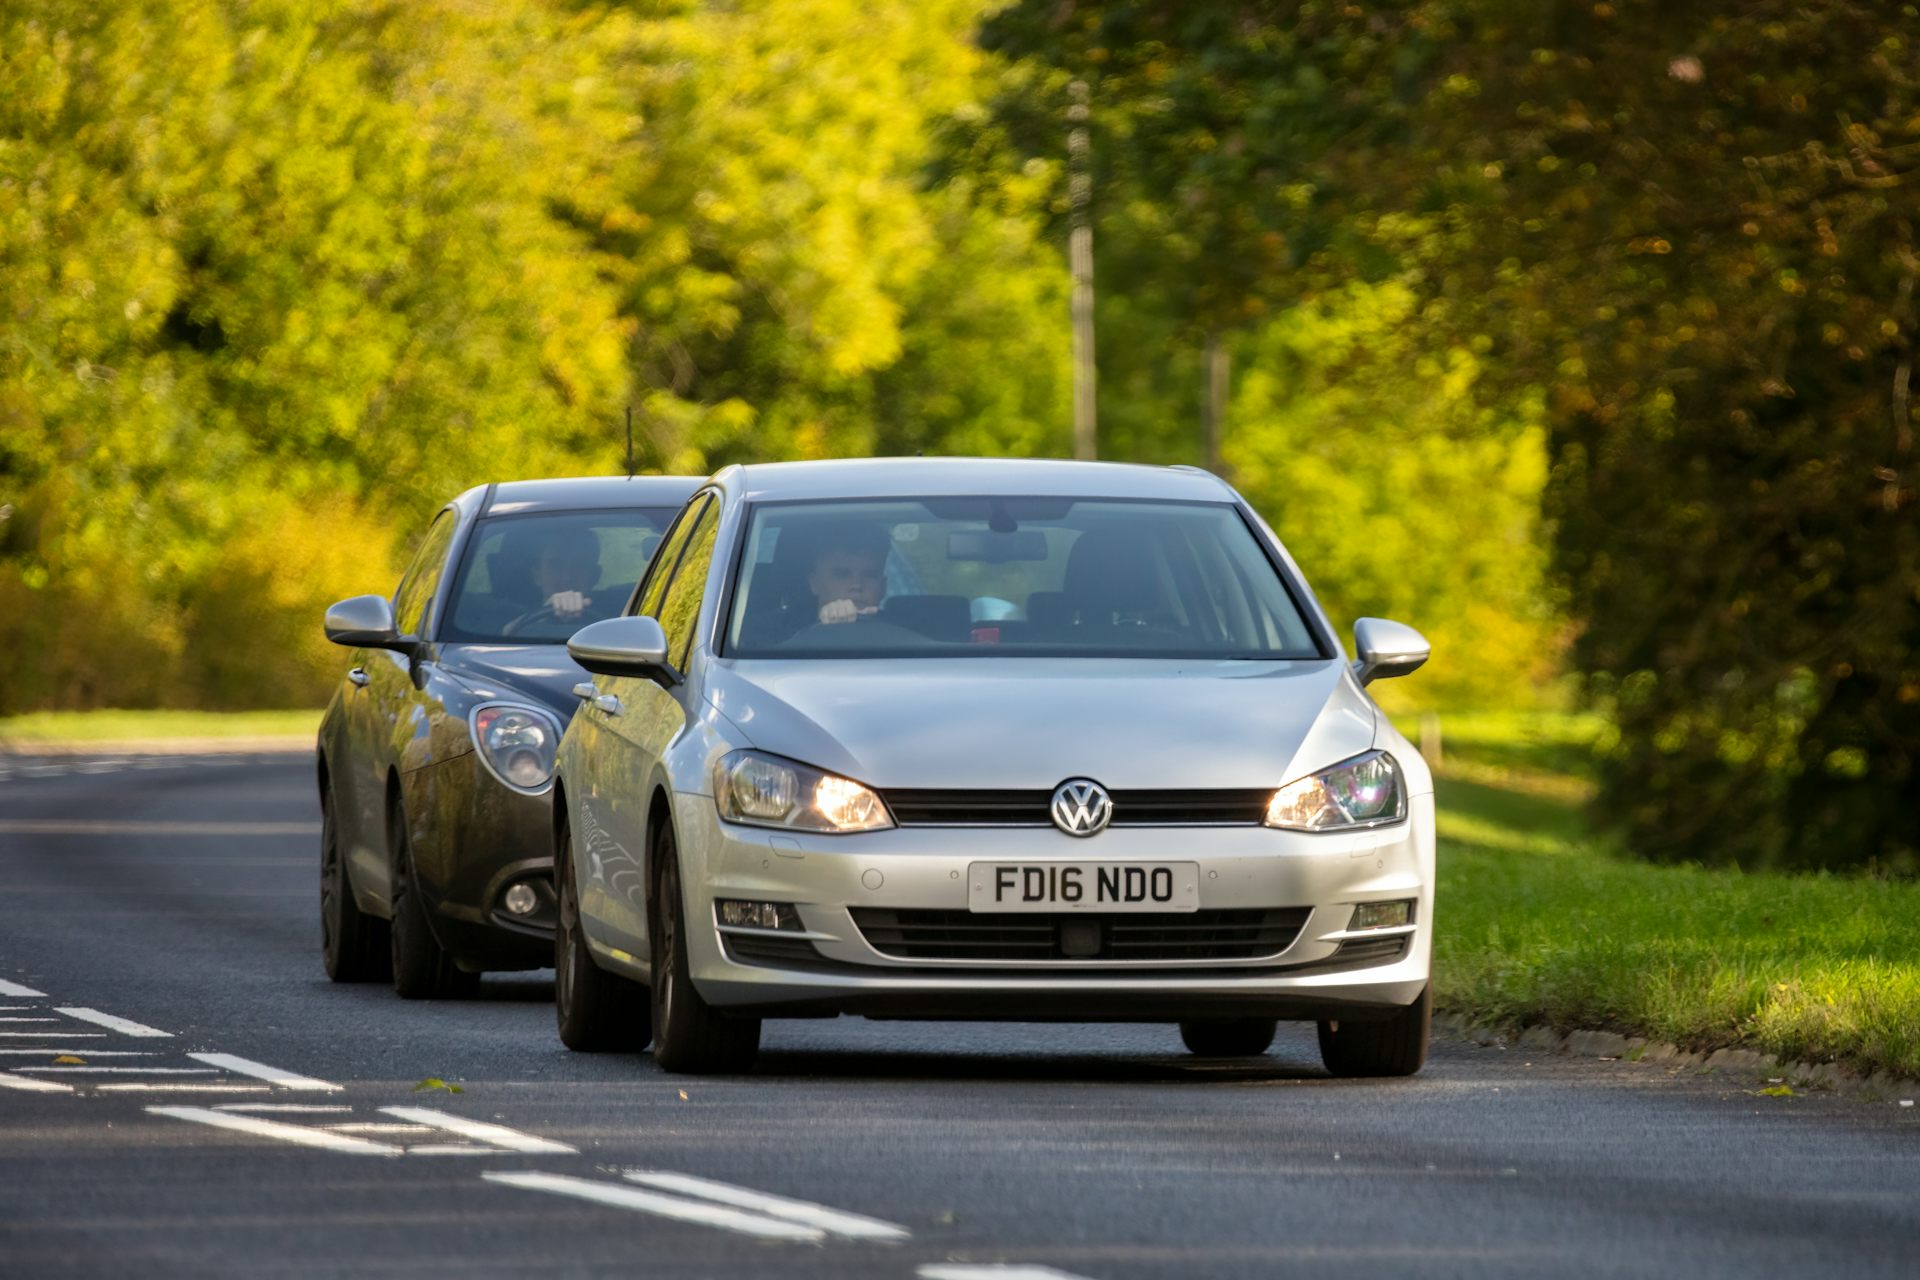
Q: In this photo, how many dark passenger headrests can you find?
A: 3